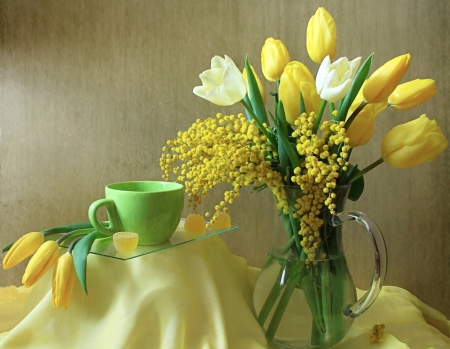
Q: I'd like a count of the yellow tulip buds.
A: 11